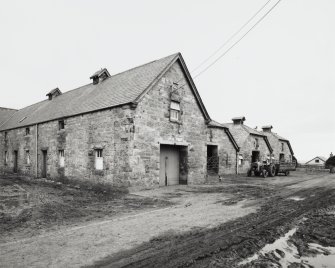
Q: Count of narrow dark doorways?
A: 2